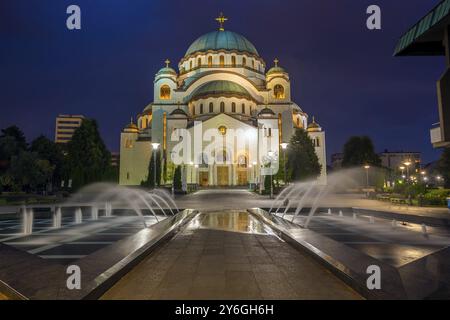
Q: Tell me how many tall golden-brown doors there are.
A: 3